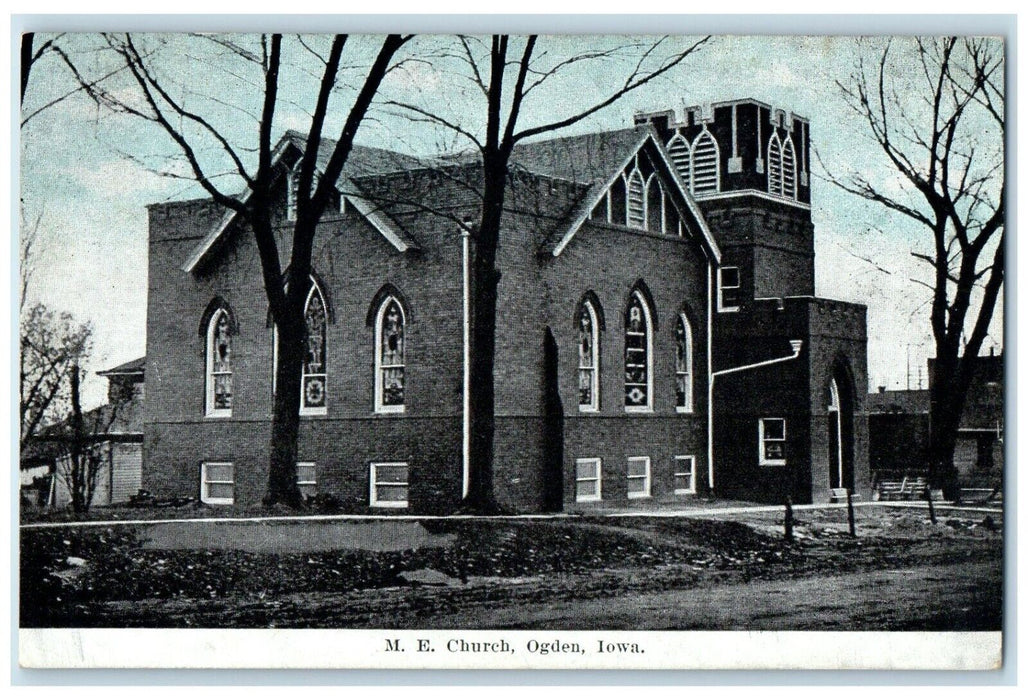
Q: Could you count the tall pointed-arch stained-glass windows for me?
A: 6